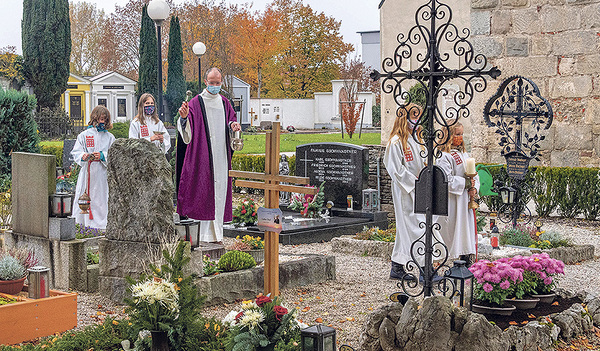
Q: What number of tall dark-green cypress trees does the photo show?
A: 3